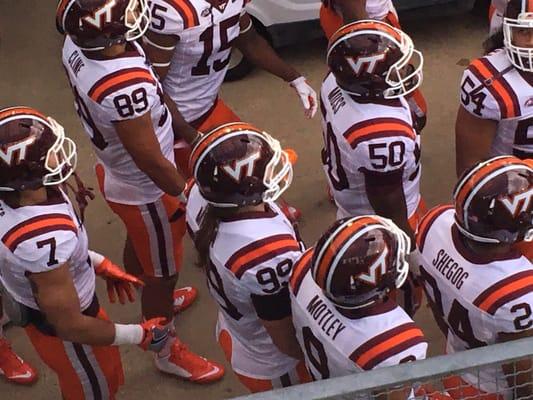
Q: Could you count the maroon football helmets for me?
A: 7